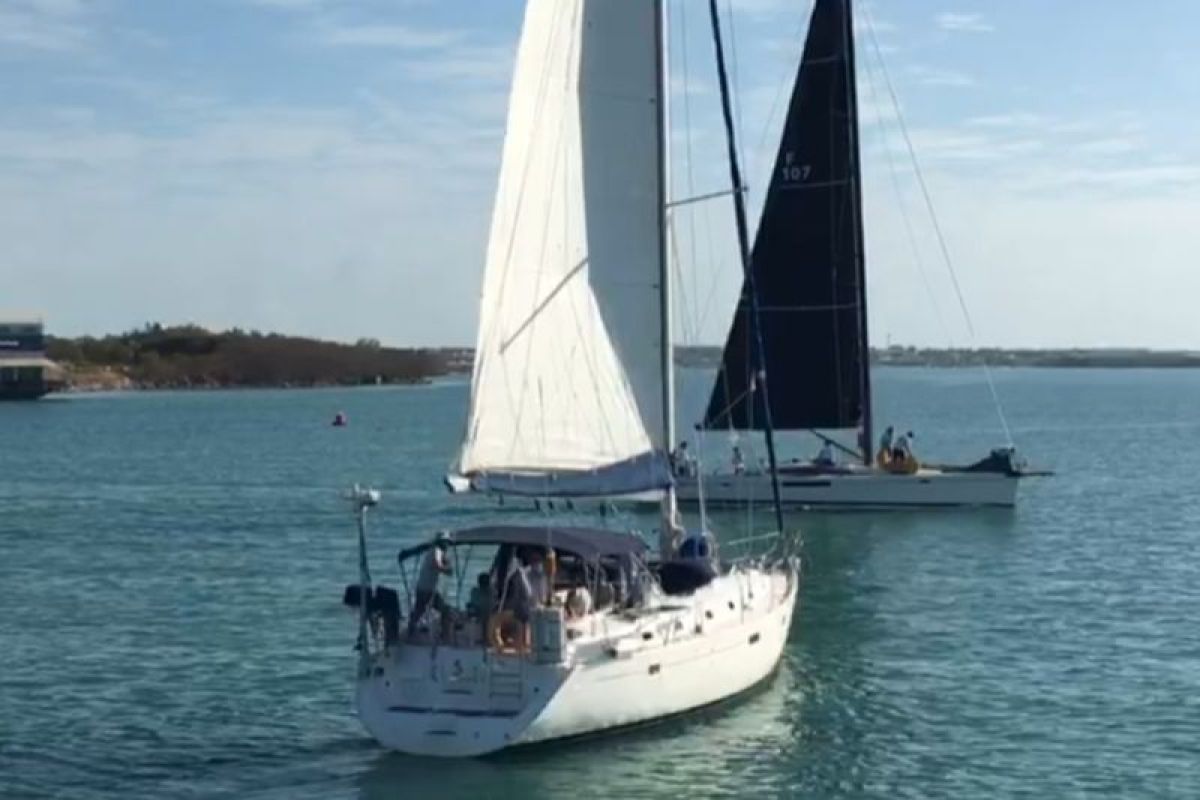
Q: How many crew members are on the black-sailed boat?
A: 5